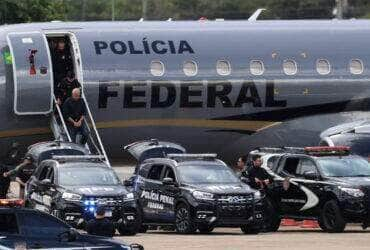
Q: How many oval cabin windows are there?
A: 7